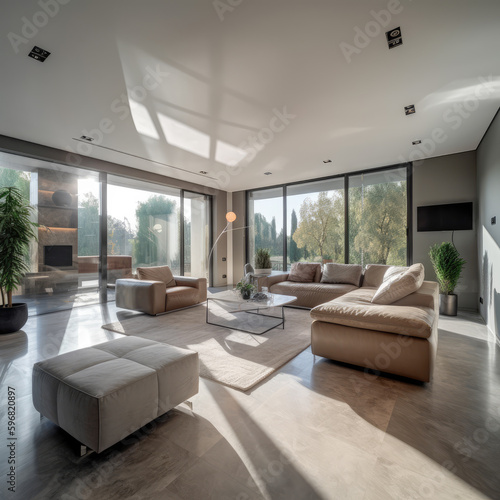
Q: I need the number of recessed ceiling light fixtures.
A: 8